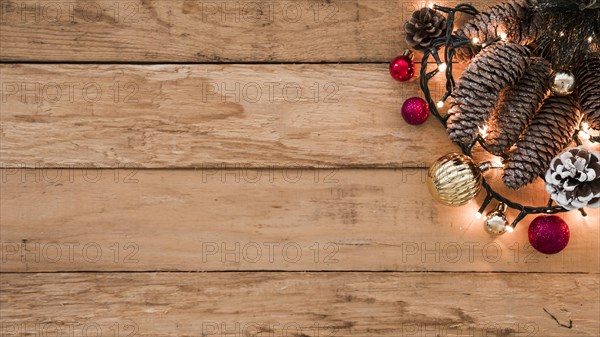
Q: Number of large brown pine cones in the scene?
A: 5